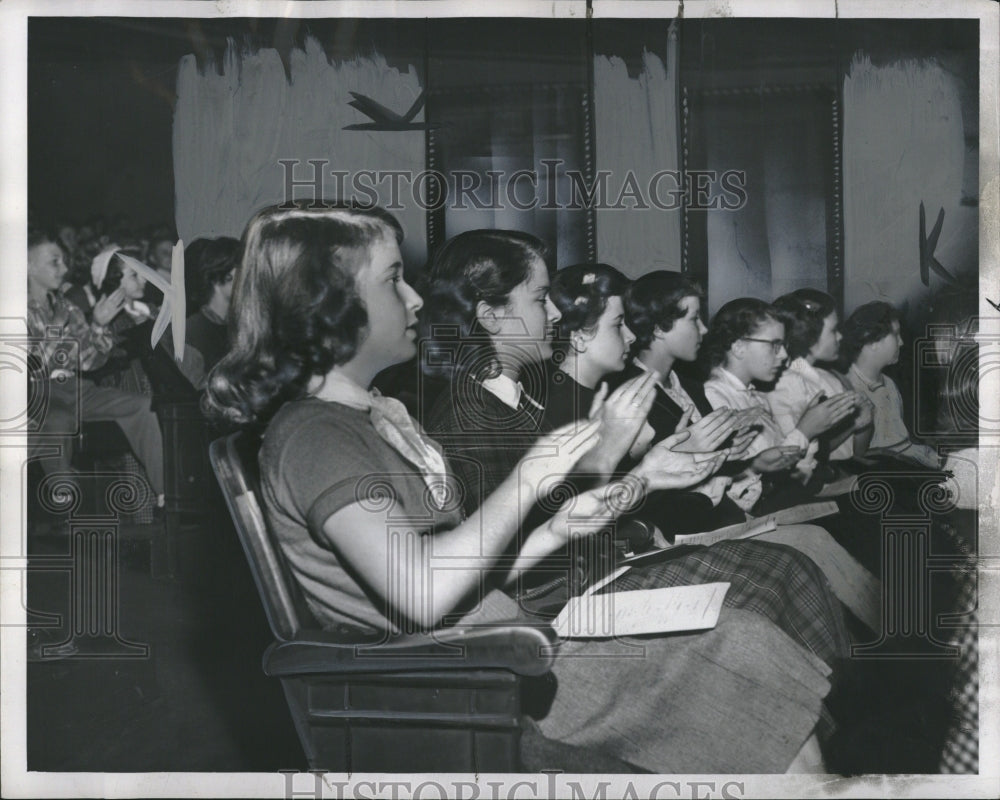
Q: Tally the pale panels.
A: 3